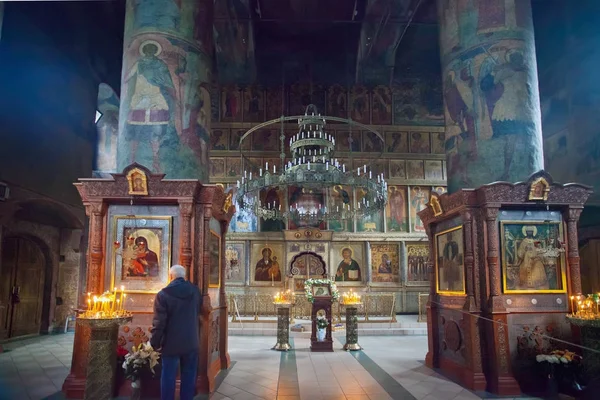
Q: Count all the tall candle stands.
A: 4